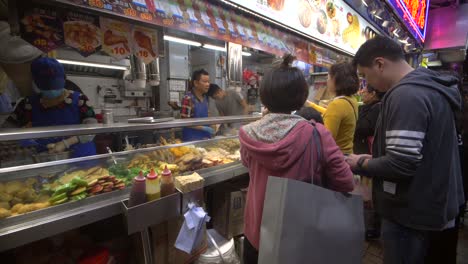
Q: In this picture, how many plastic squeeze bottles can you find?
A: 3